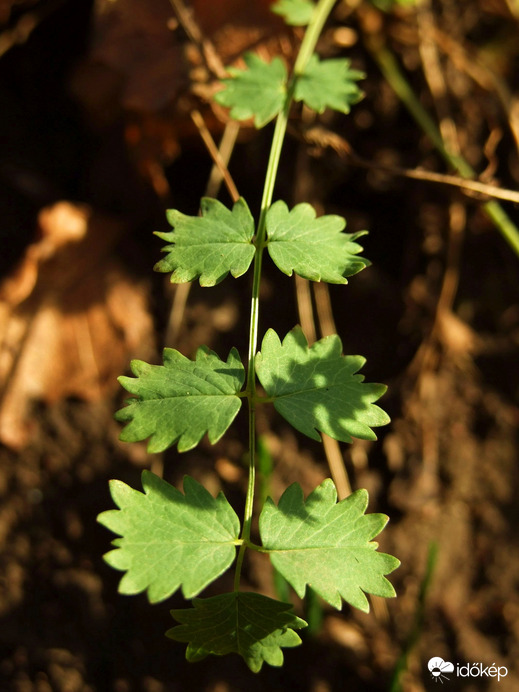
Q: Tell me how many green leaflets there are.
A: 10